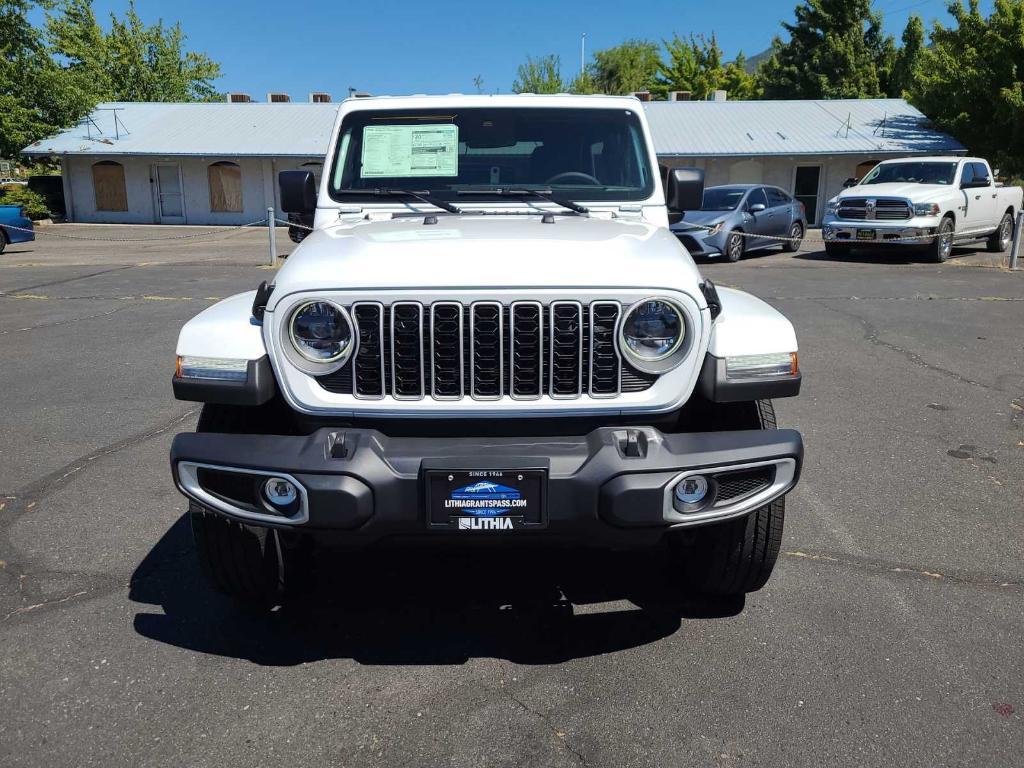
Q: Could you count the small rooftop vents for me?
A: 7